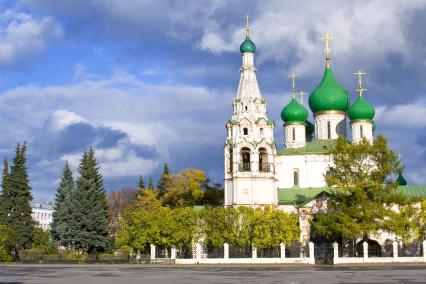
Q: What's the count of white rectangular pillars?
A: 11